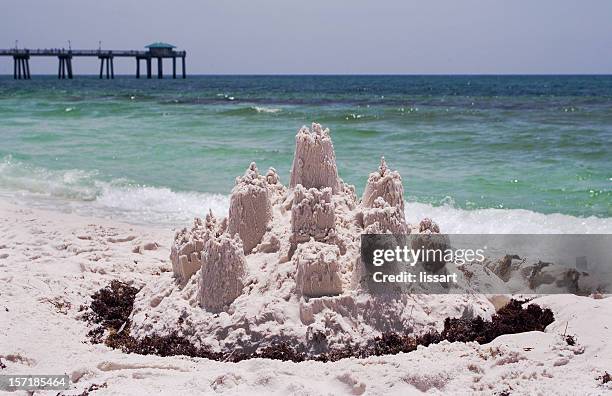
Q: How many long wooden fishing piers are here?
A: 1